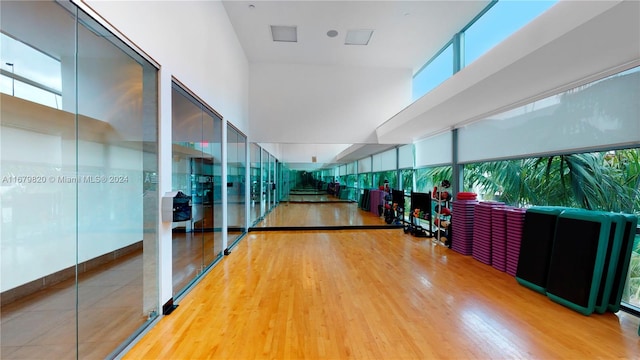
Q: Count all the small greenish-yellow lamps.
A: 0